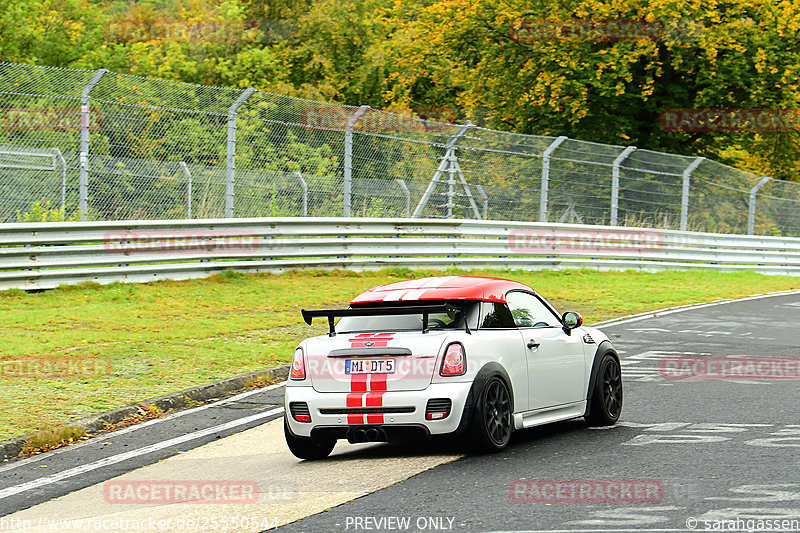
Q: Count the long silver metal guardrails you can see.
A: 3